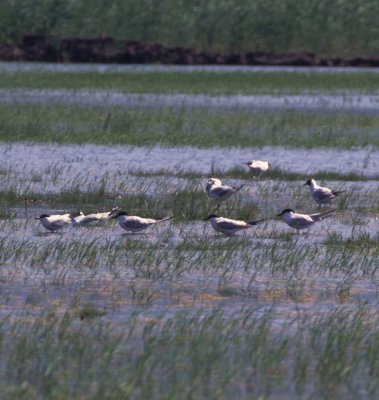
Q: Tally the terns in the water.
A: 8